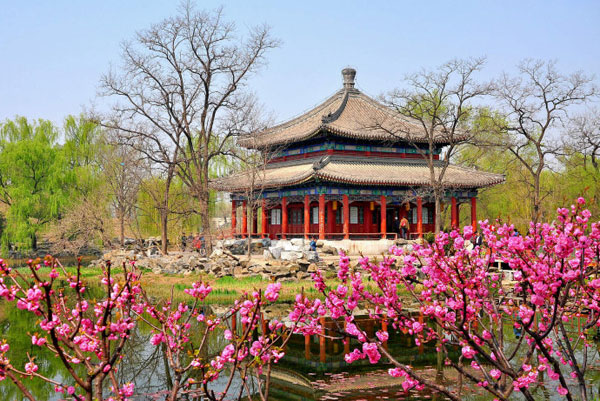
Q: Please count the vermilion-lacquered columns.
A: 11